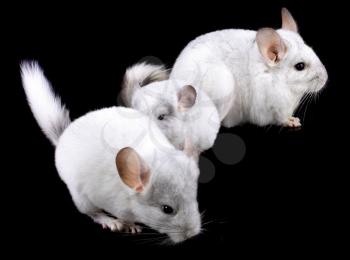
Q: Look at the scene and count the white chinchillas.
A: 3